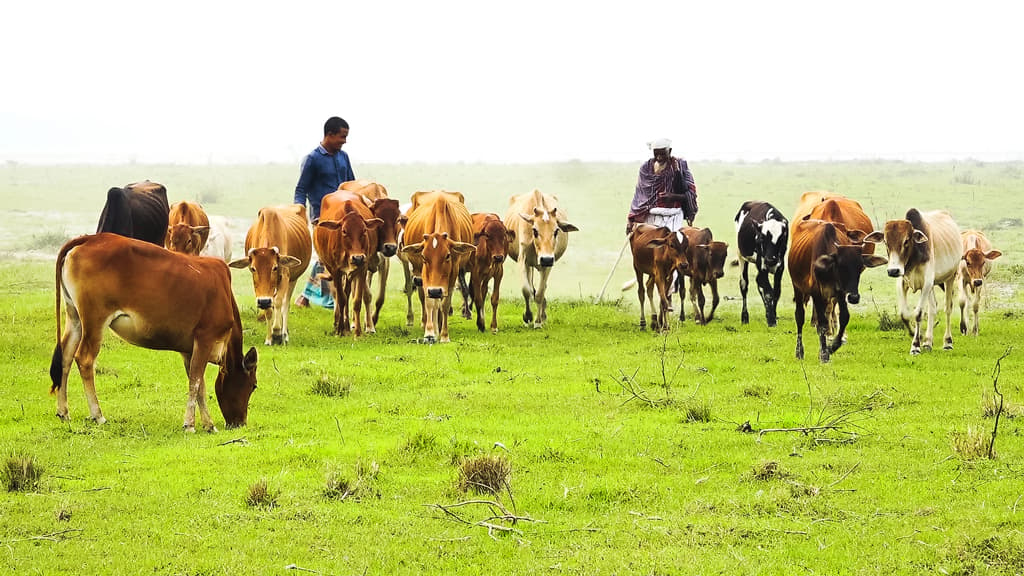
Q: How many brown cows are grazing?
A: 1